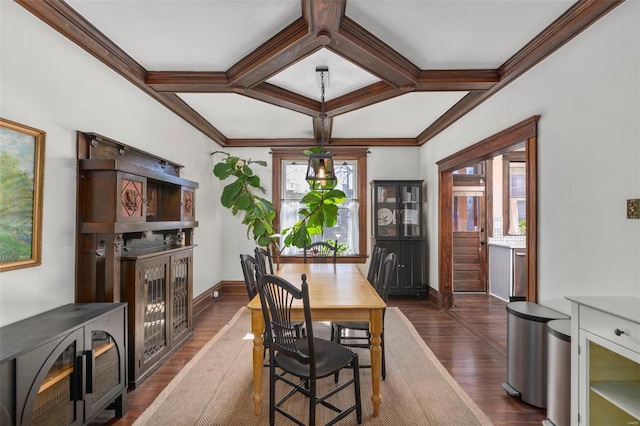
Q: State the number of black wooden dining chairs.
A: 6